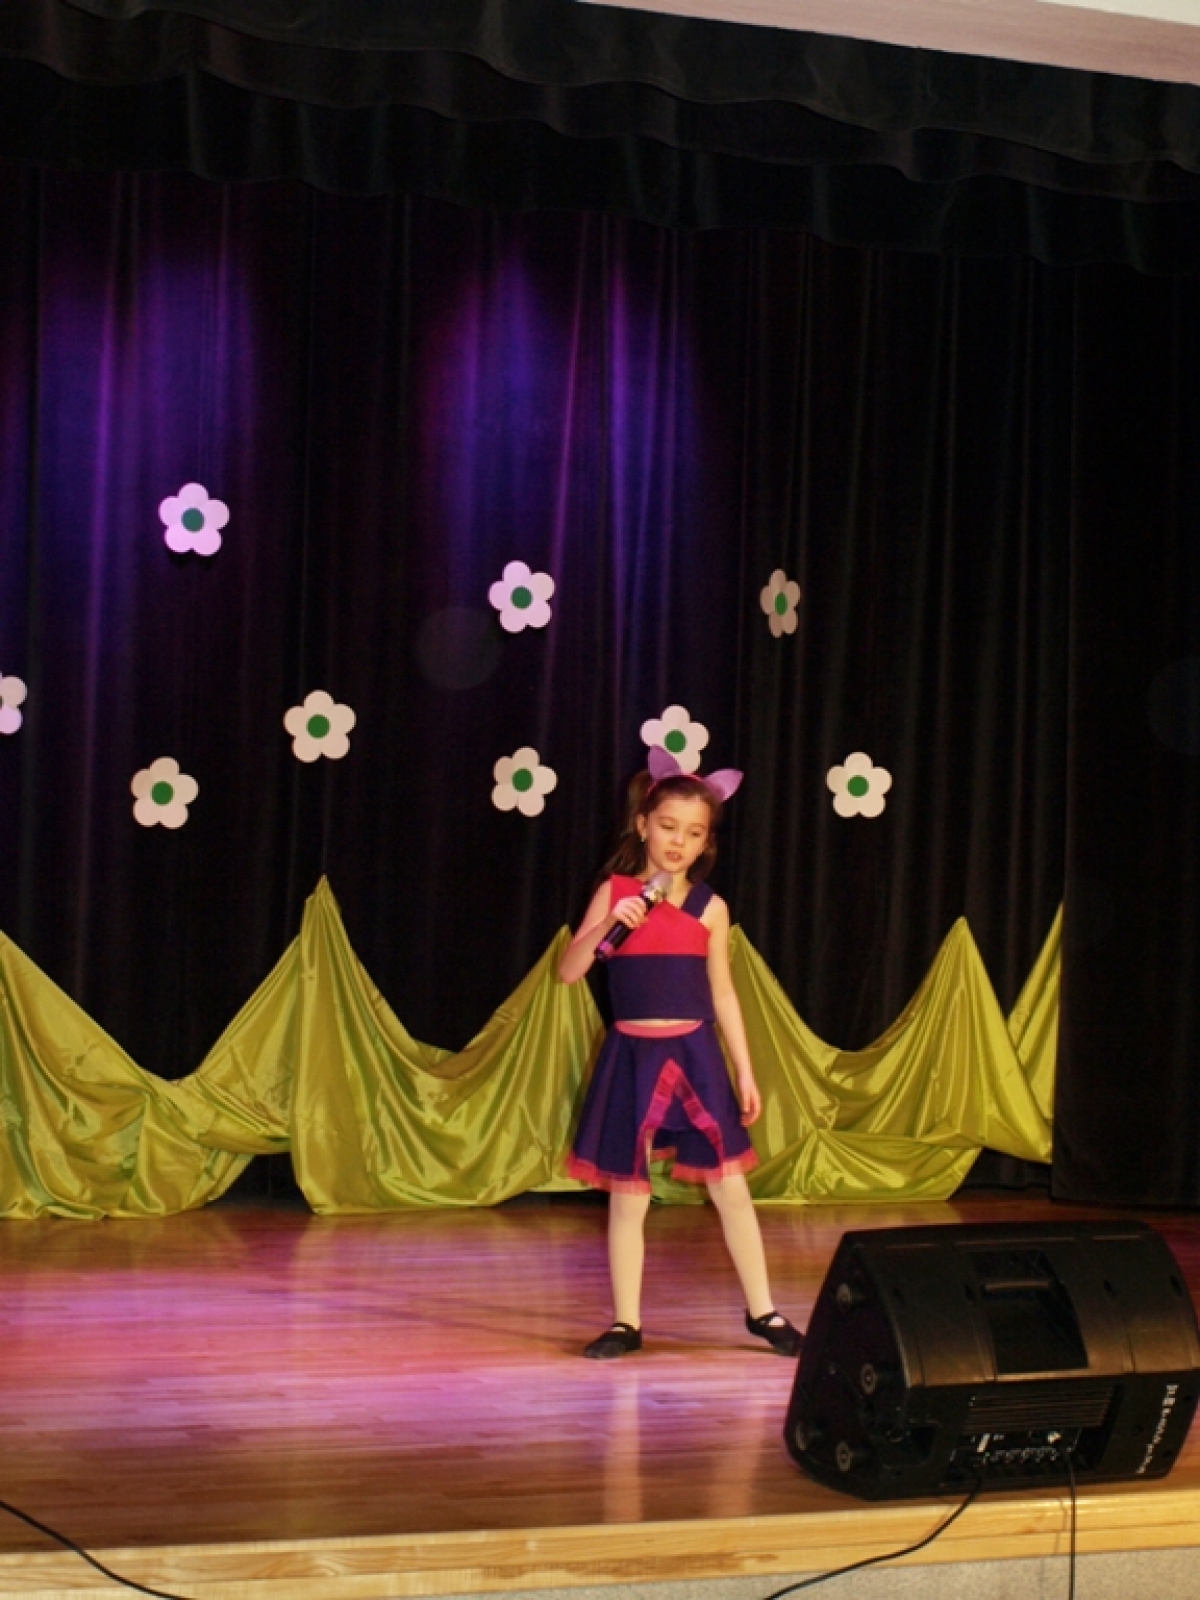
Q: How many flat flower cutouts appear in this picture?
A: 9